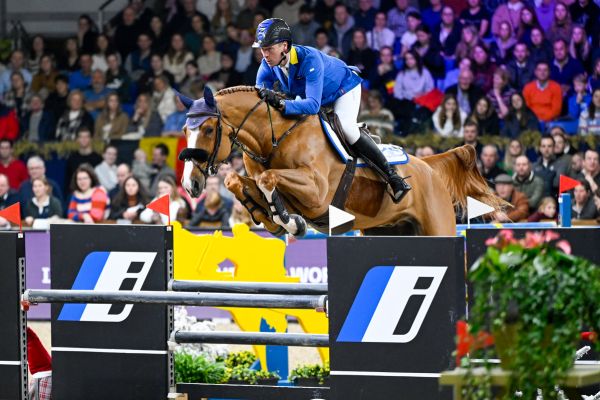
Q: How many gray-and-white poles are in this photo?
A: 3